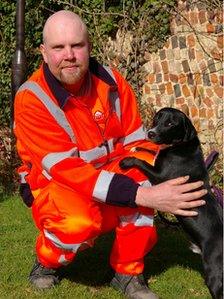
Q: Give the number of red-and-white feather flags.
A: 0